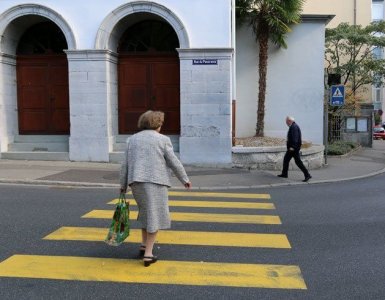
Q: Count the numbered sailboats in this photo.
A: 0